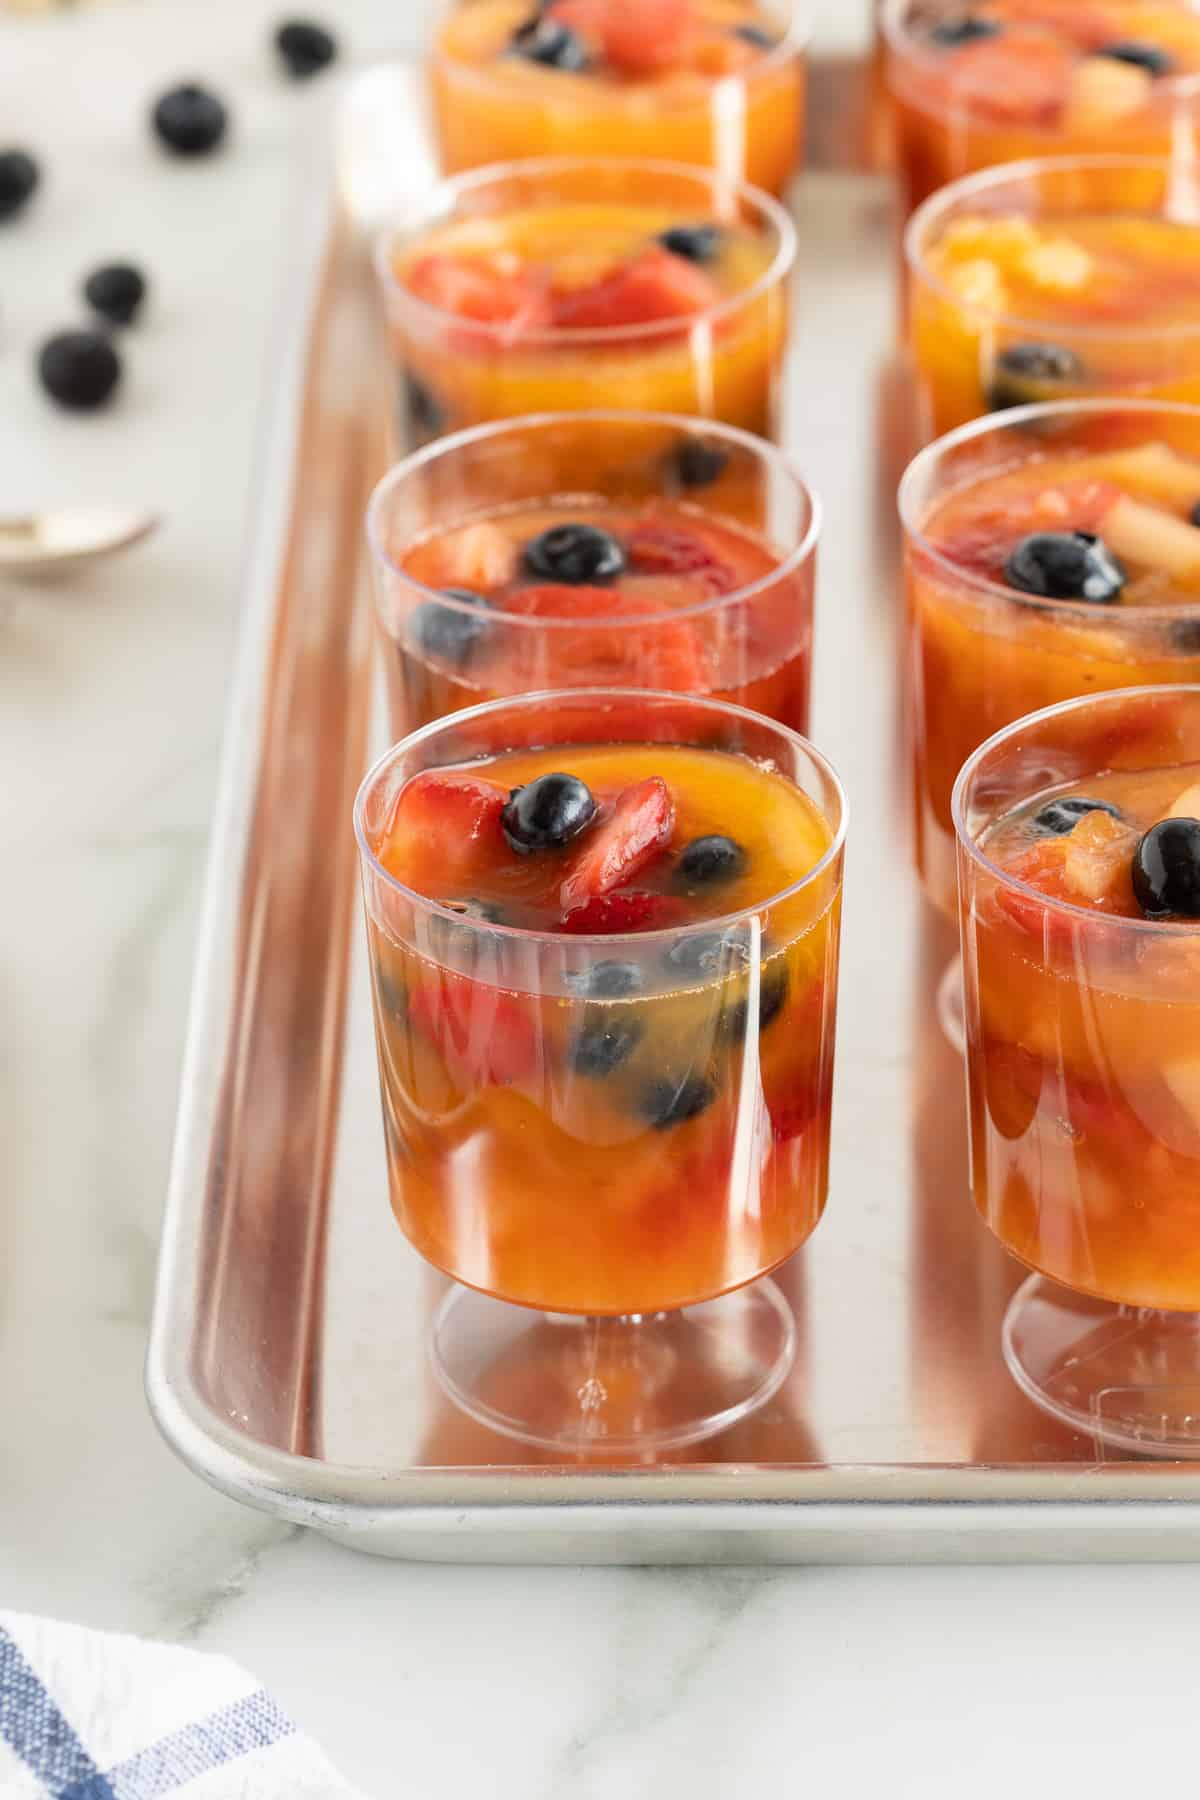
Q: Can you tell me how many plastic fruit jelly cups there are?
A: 8